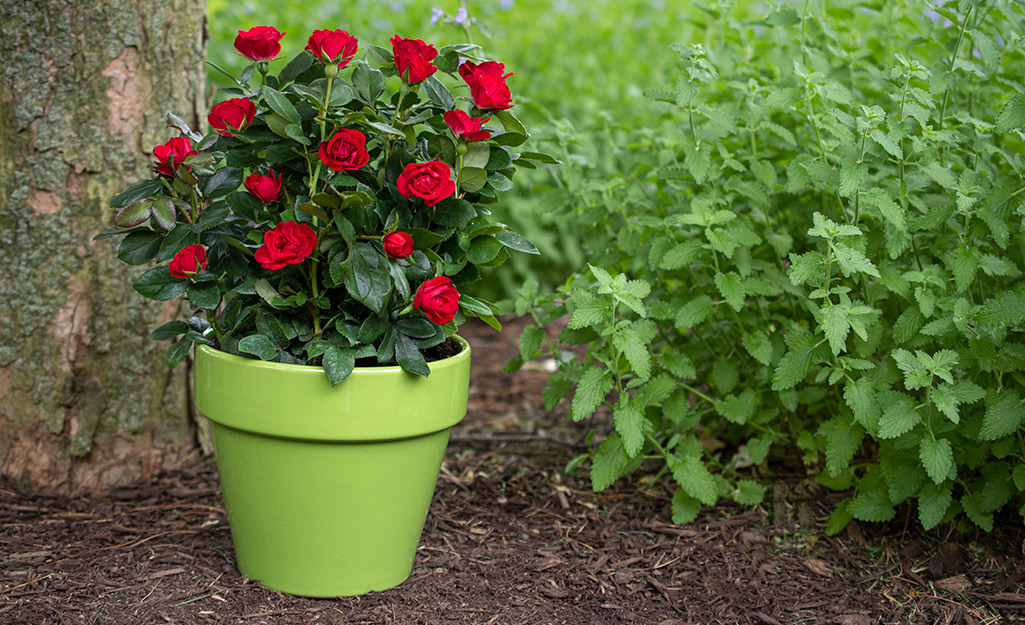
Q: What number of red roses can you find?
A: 14